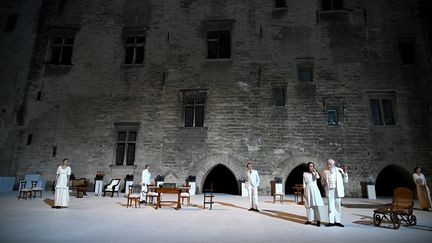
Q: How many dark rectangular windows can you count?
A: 13